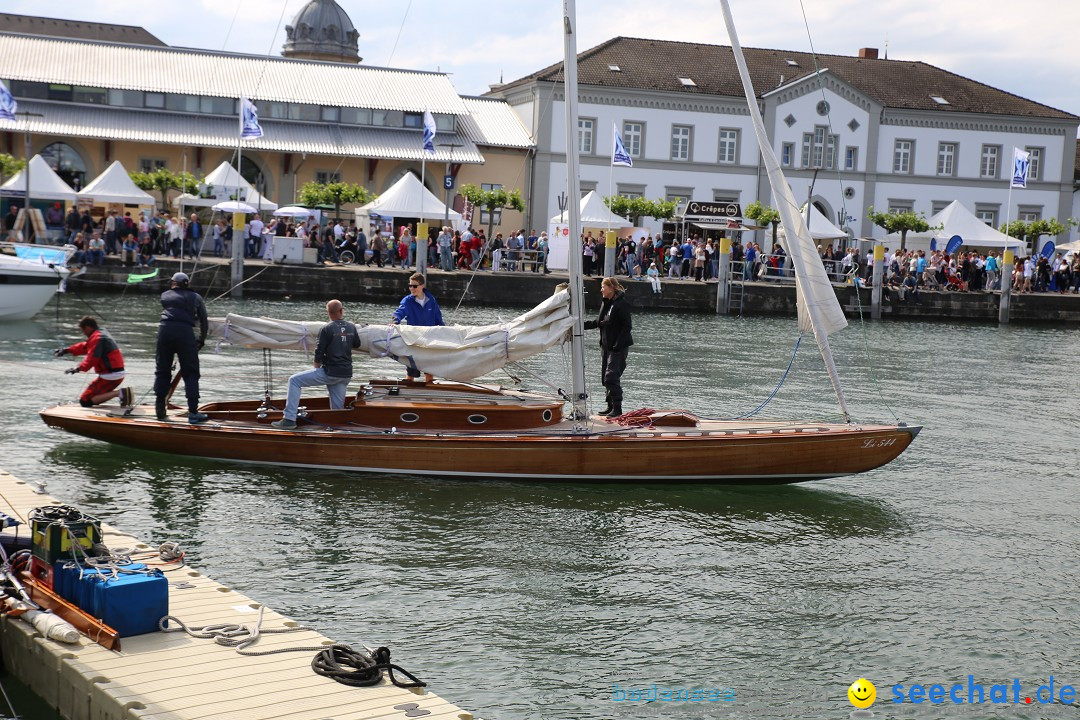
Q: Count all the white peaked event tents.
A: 7